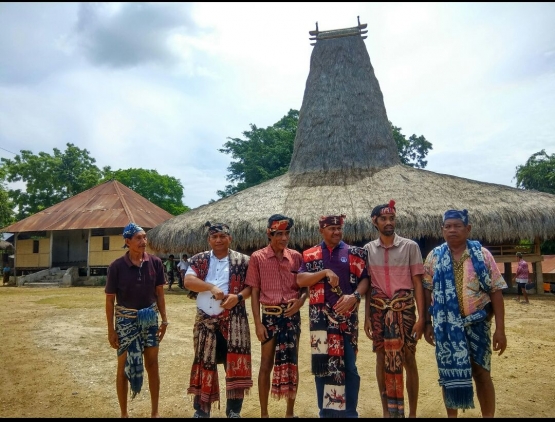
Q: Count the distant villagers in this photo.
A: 4